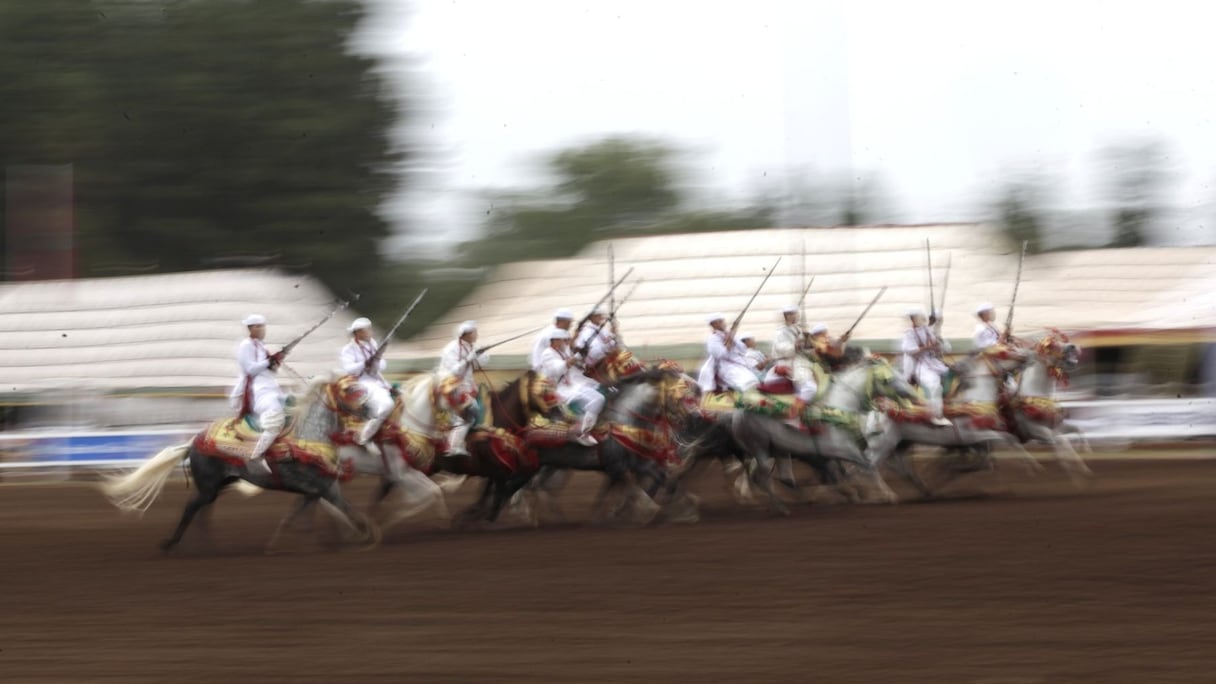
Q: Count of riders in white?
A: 12